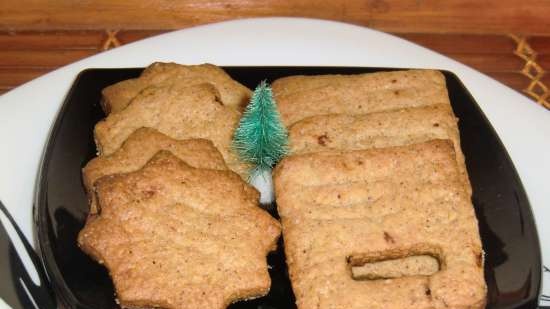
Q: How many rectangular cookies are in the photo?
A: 3